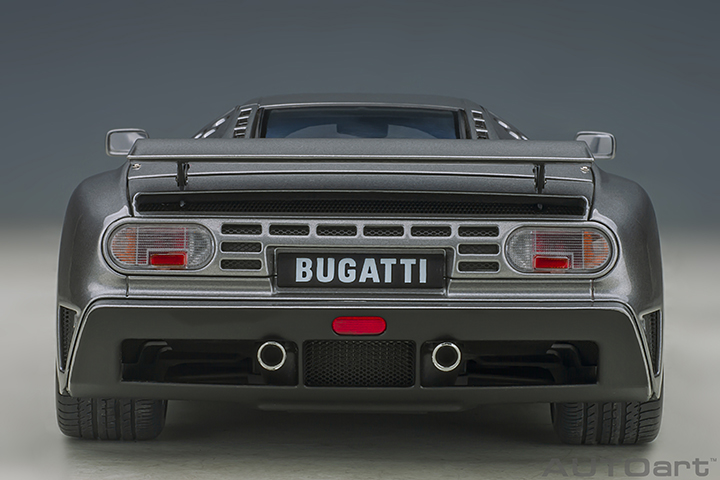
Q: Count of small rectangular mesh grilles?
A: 10